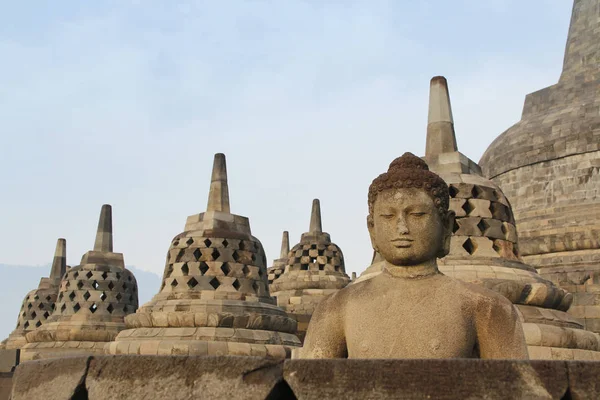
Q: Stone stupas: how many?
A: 7